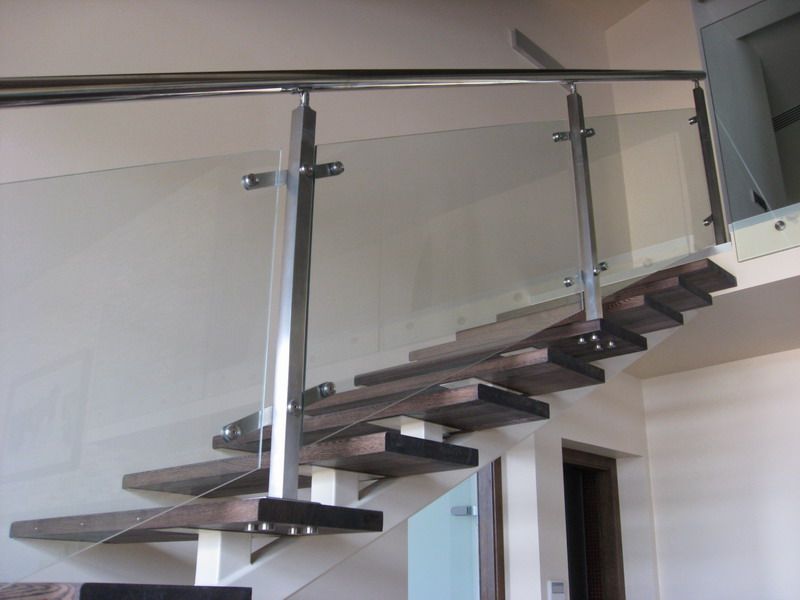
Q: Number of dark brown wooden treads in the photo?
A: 9